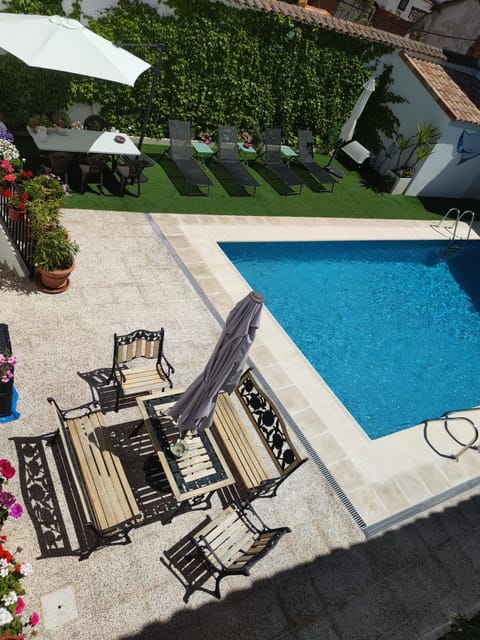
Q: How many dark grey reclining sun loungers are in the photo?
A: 4